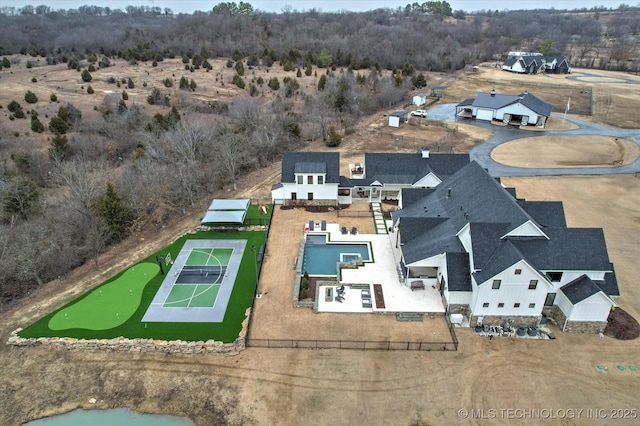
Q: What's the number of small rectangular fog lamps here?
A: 0